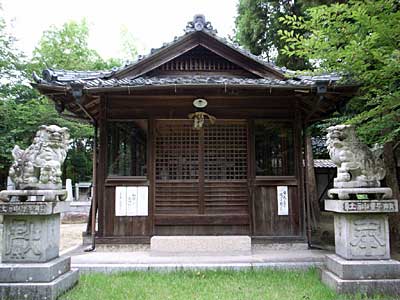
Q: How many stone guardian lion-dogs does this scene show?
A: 2